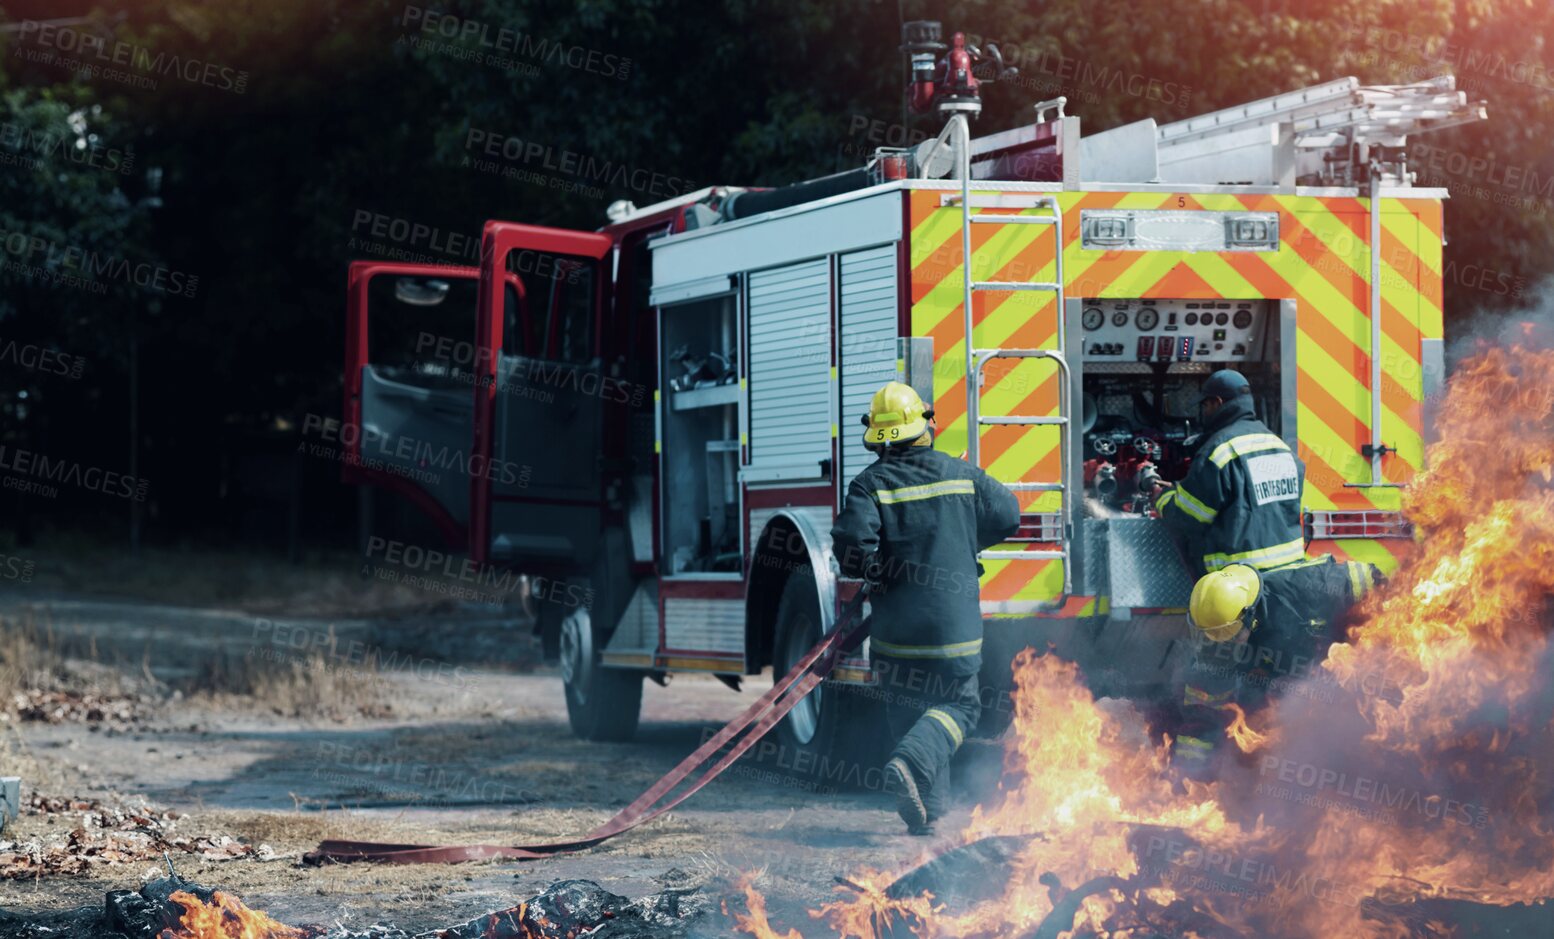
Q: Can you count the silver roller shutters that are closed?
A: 2